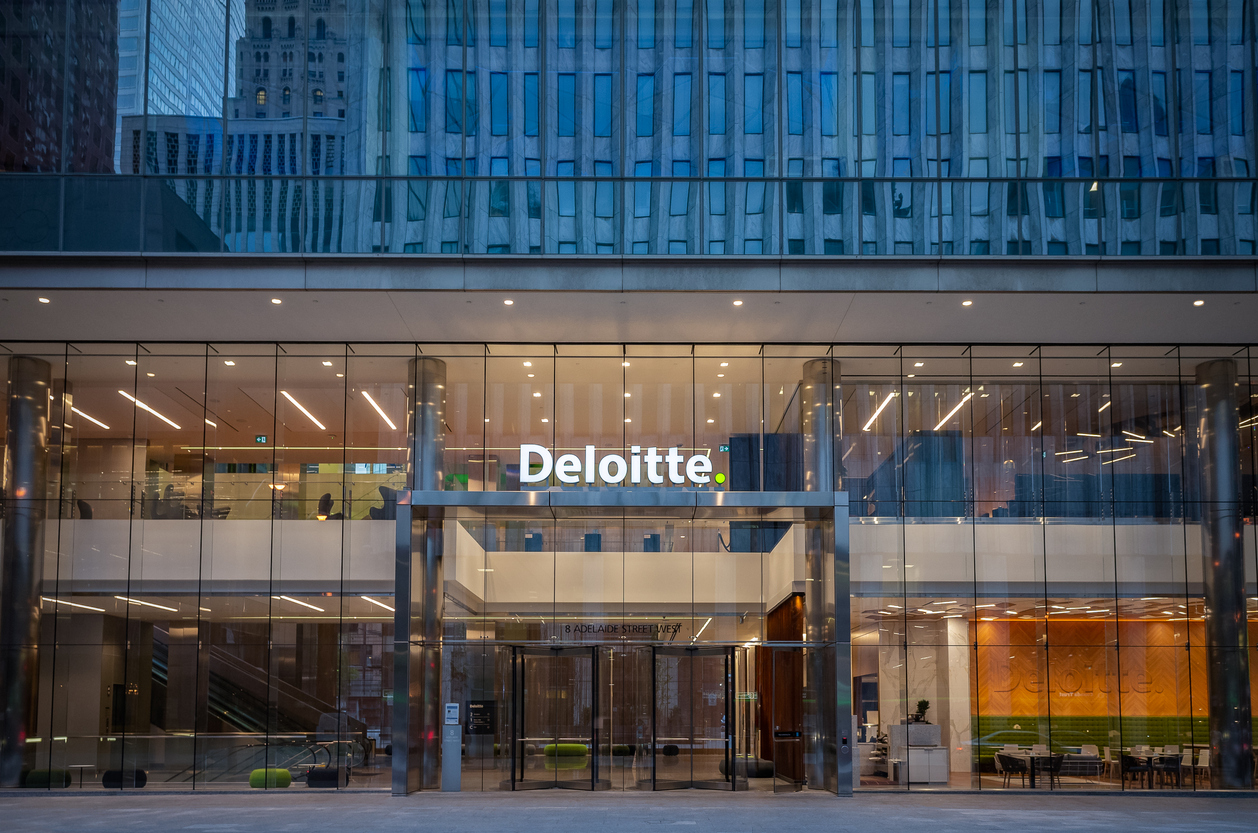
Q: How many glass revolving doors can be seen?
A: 2